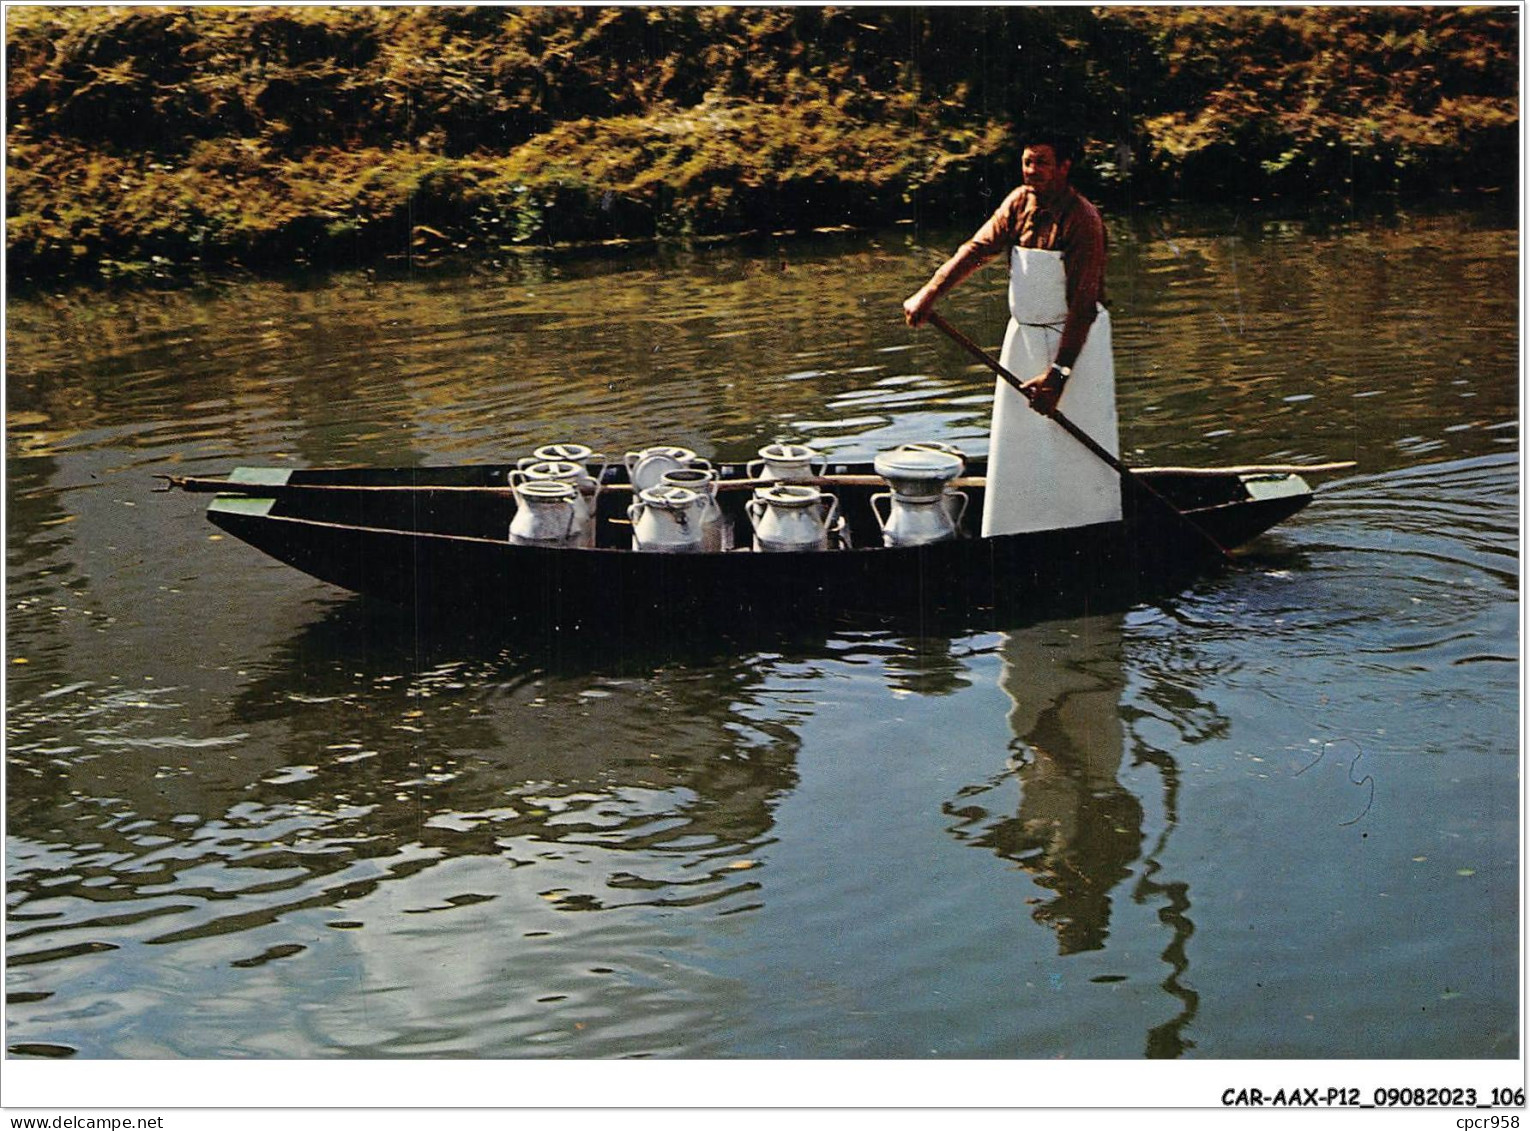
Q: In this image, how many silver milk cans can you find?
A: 9